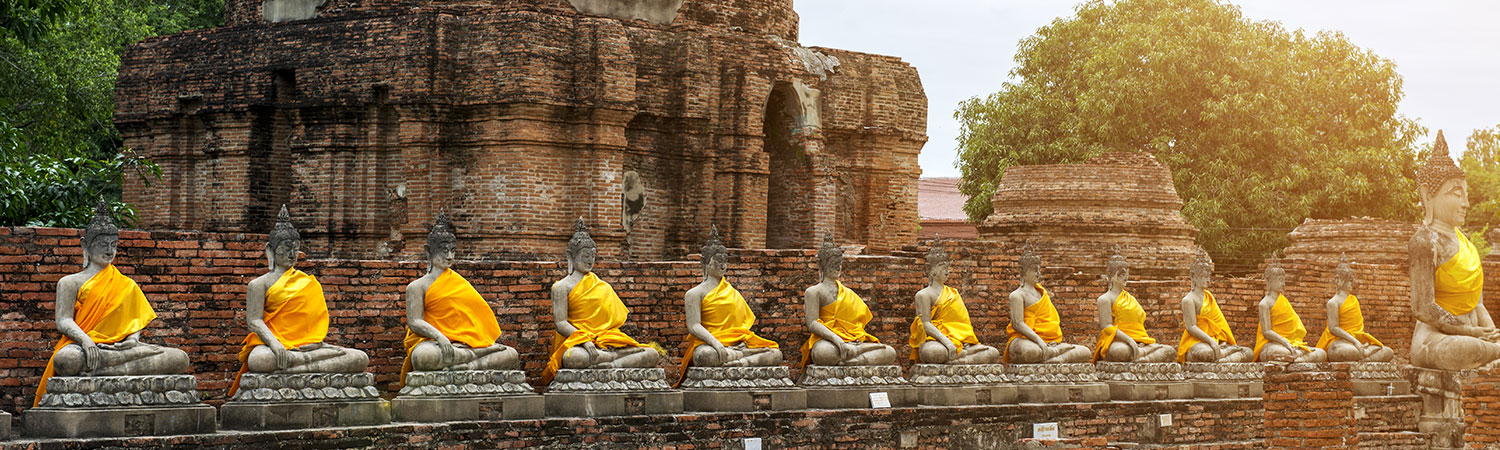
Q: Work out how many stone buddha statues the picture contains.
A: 13